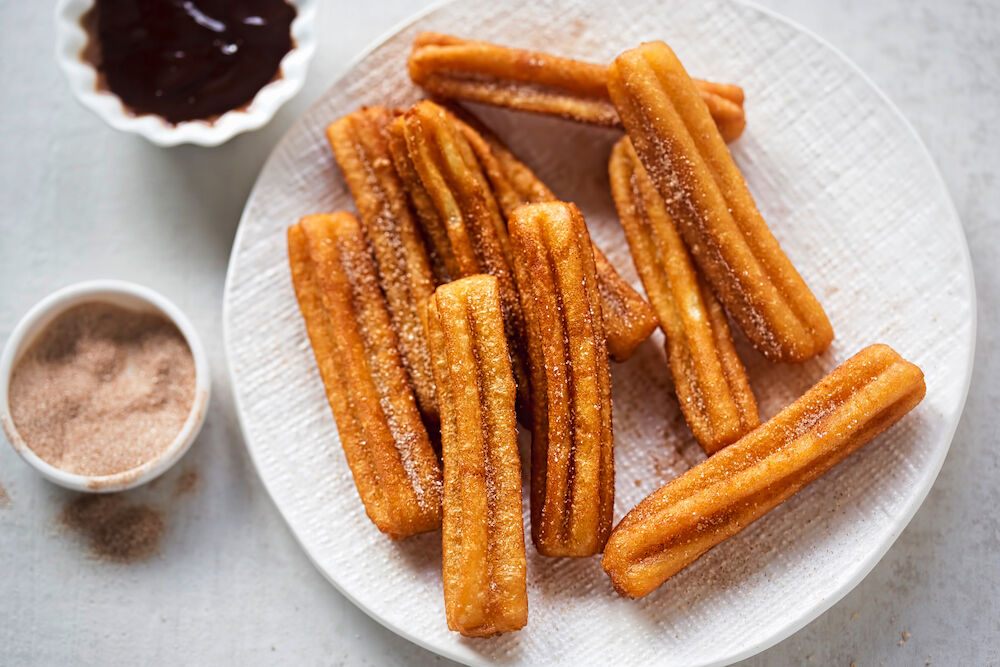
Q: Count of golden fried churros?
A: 10